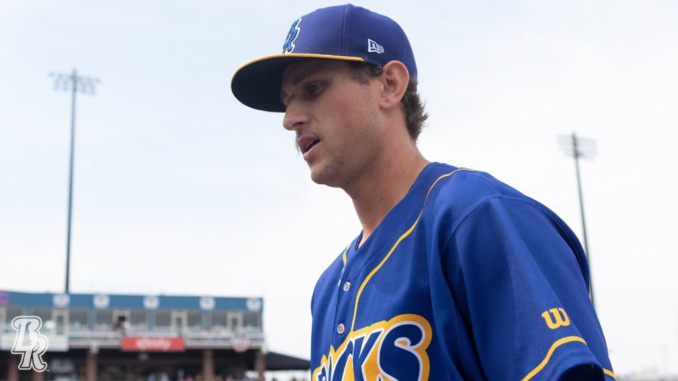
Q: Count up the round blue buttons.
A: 0